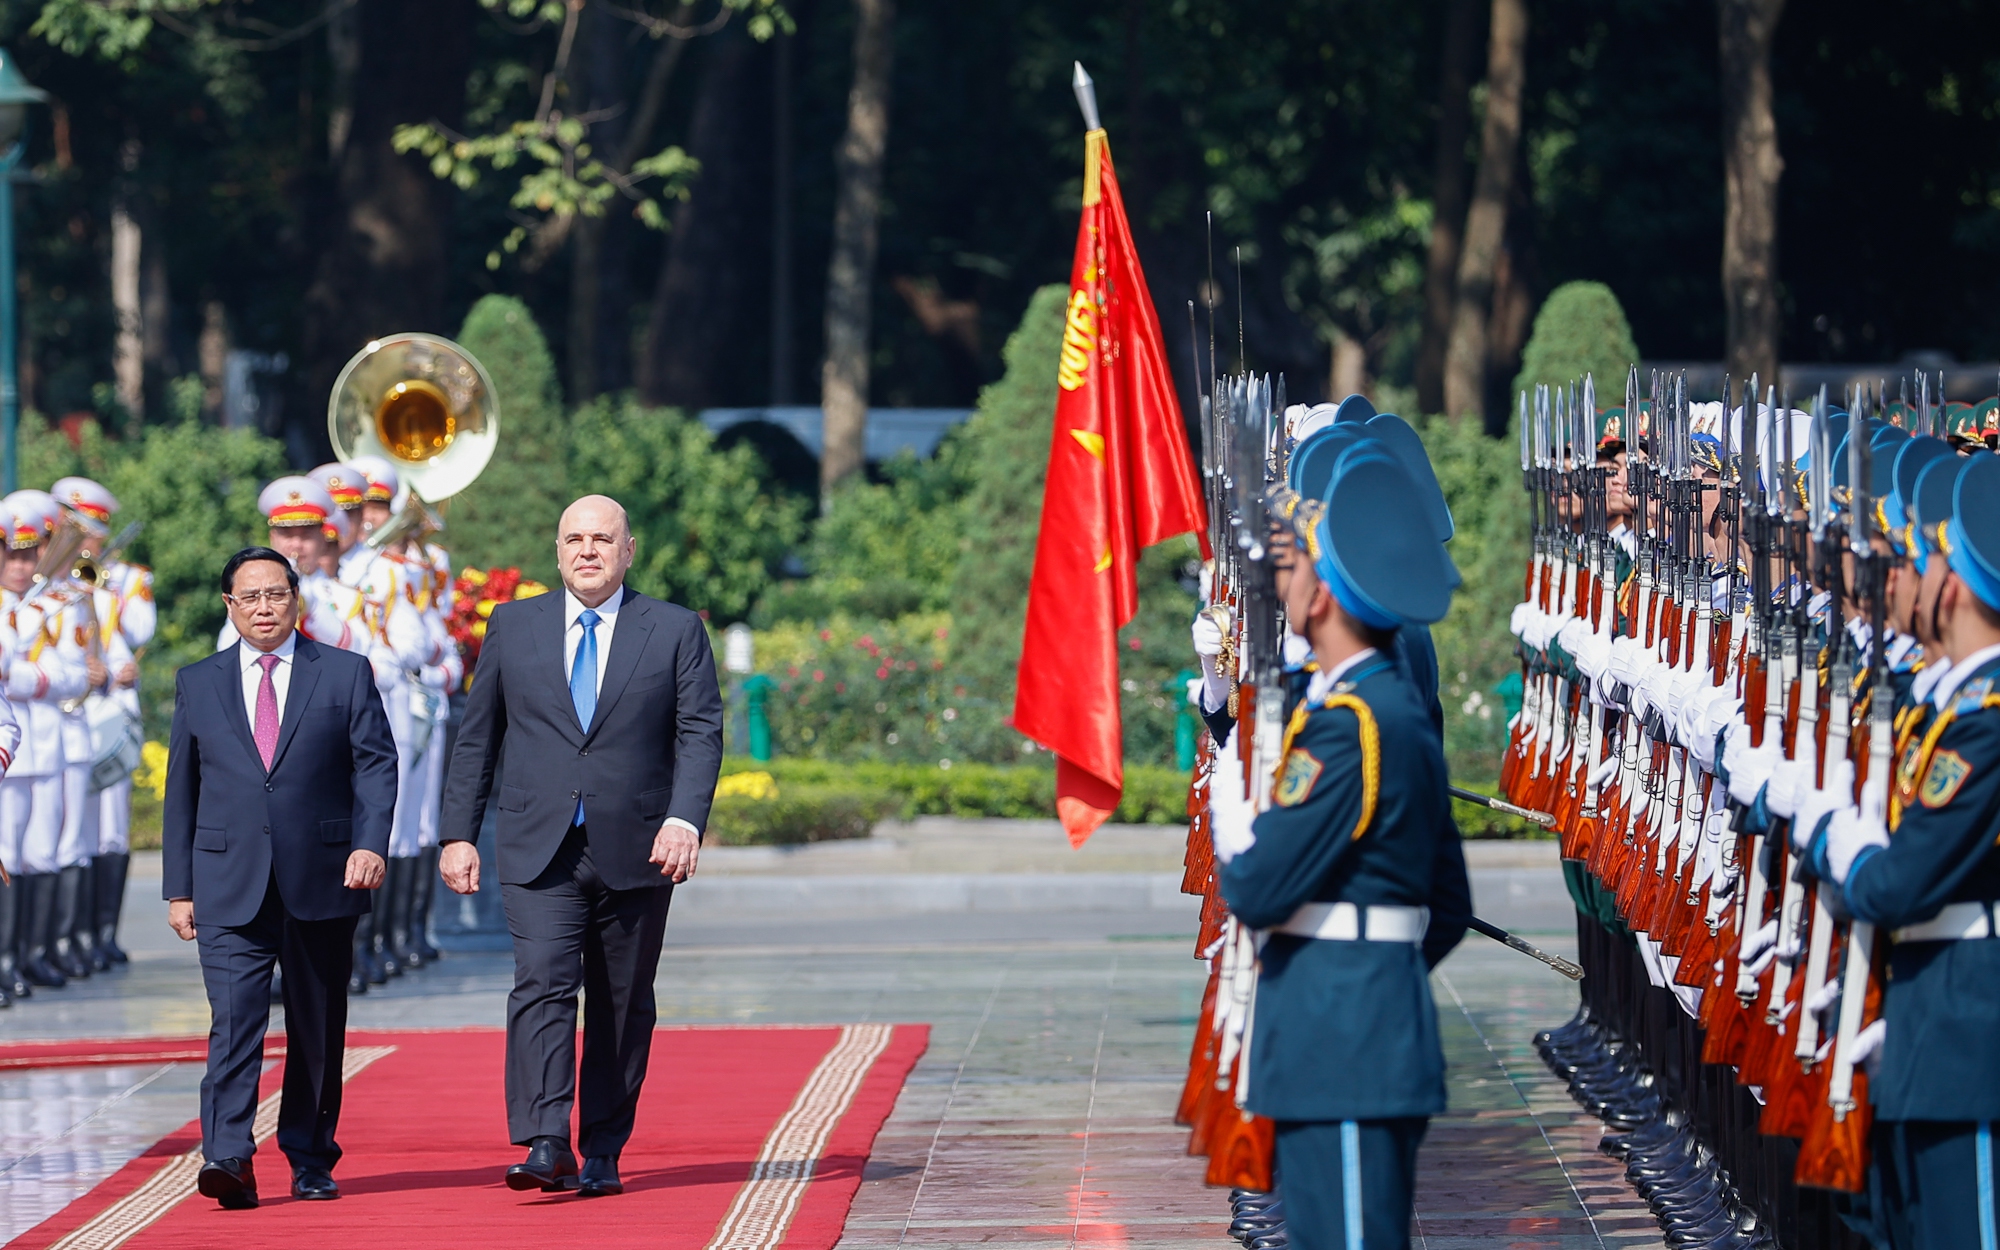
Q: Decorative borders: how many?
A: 2